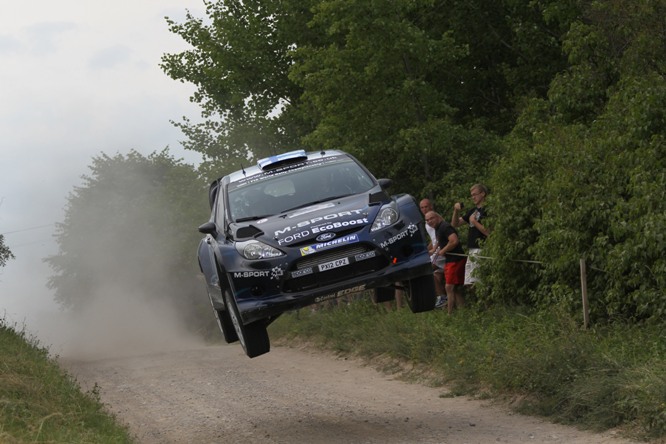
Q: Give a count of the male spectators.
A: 3